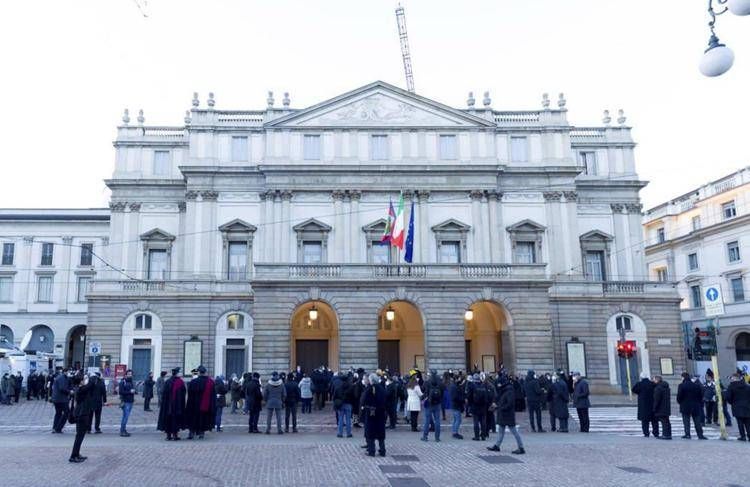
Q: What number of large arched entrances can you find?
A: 3